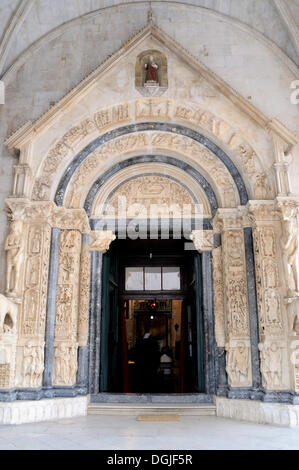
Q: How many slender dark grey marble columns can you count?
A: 4